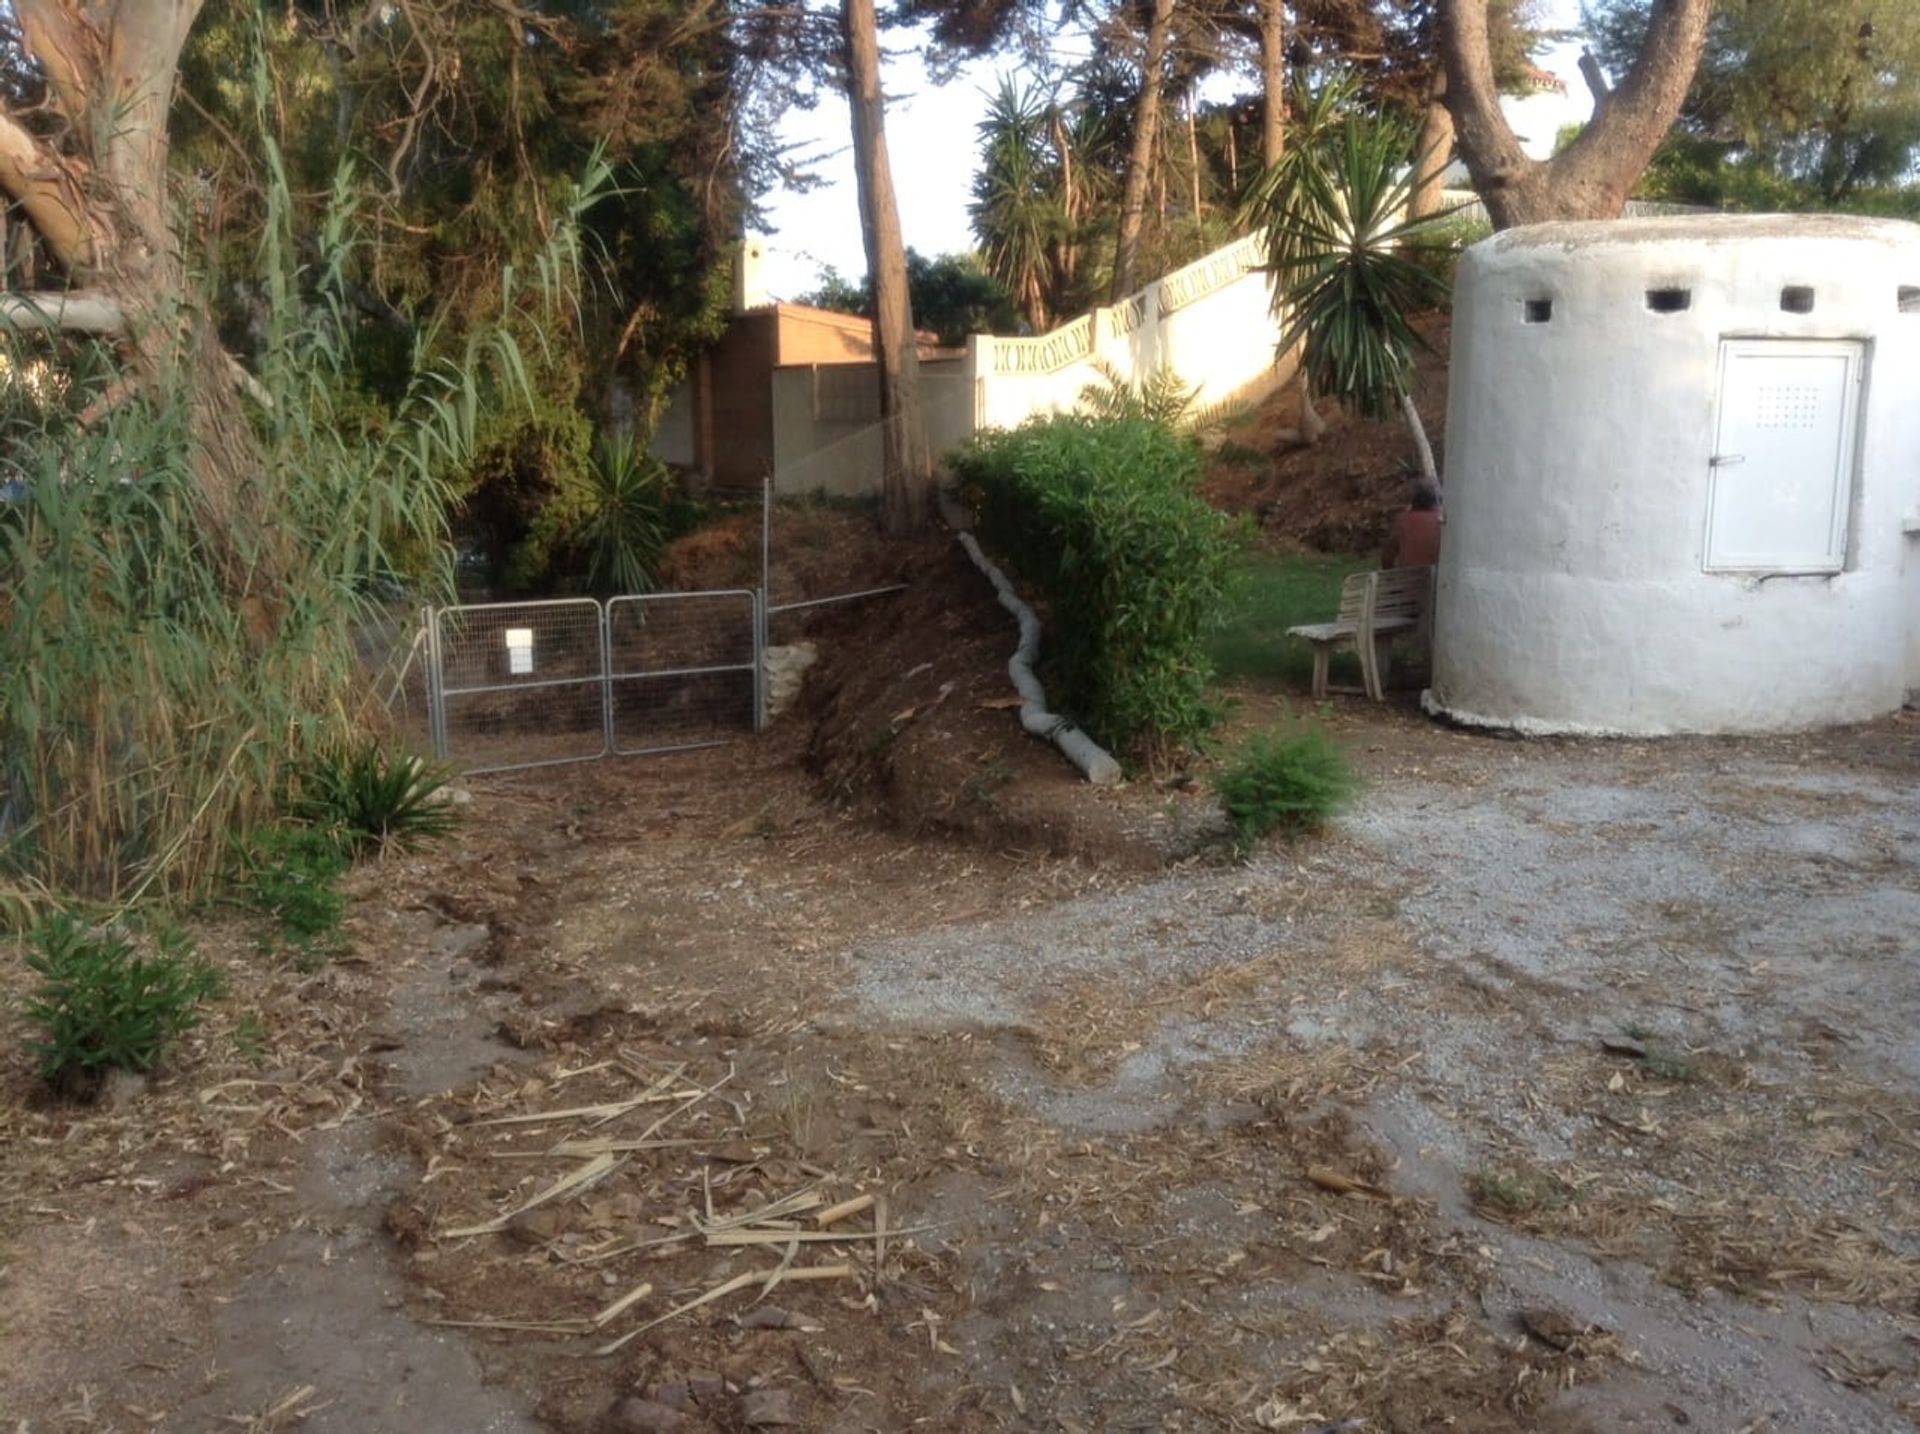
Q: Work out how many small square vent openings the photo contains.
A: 4